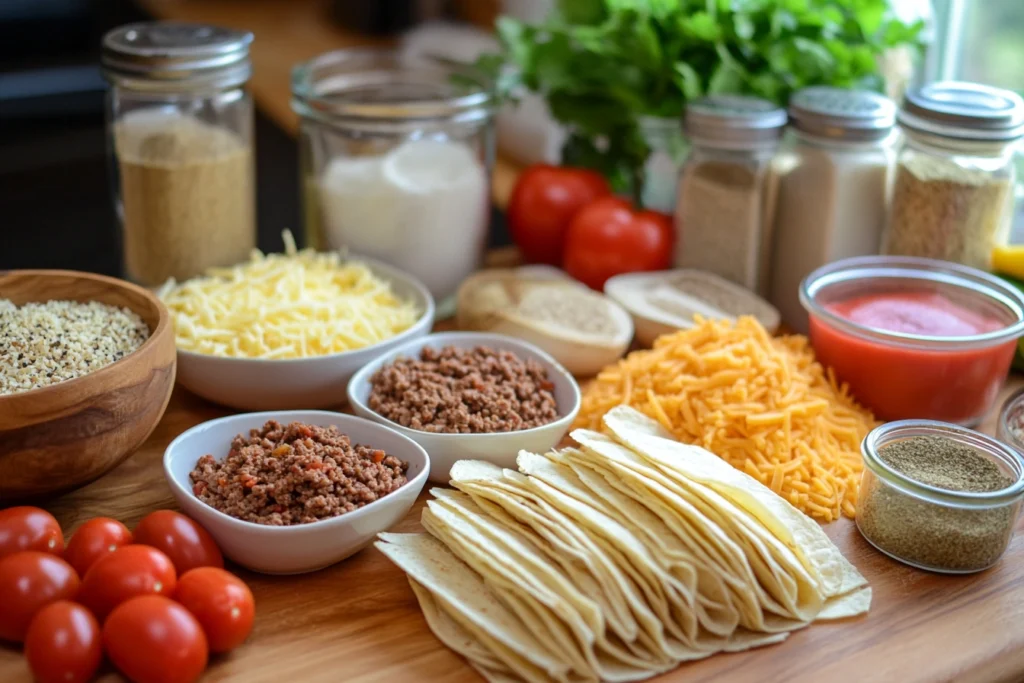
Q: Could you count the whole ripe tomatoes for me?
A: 10